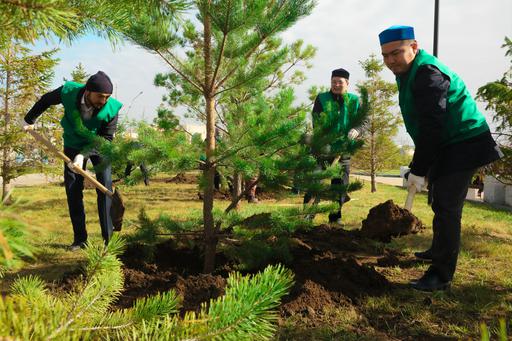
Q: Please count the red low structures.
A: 0